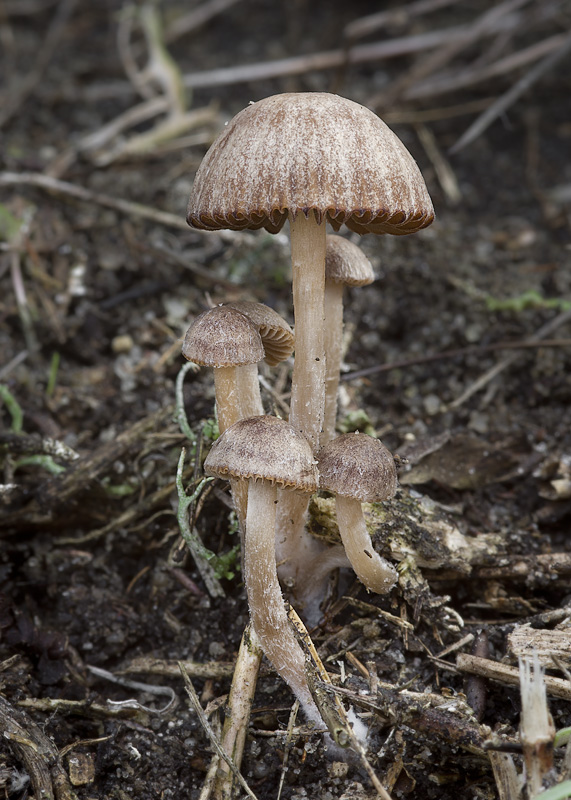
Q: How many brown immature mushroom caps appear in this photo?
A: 5